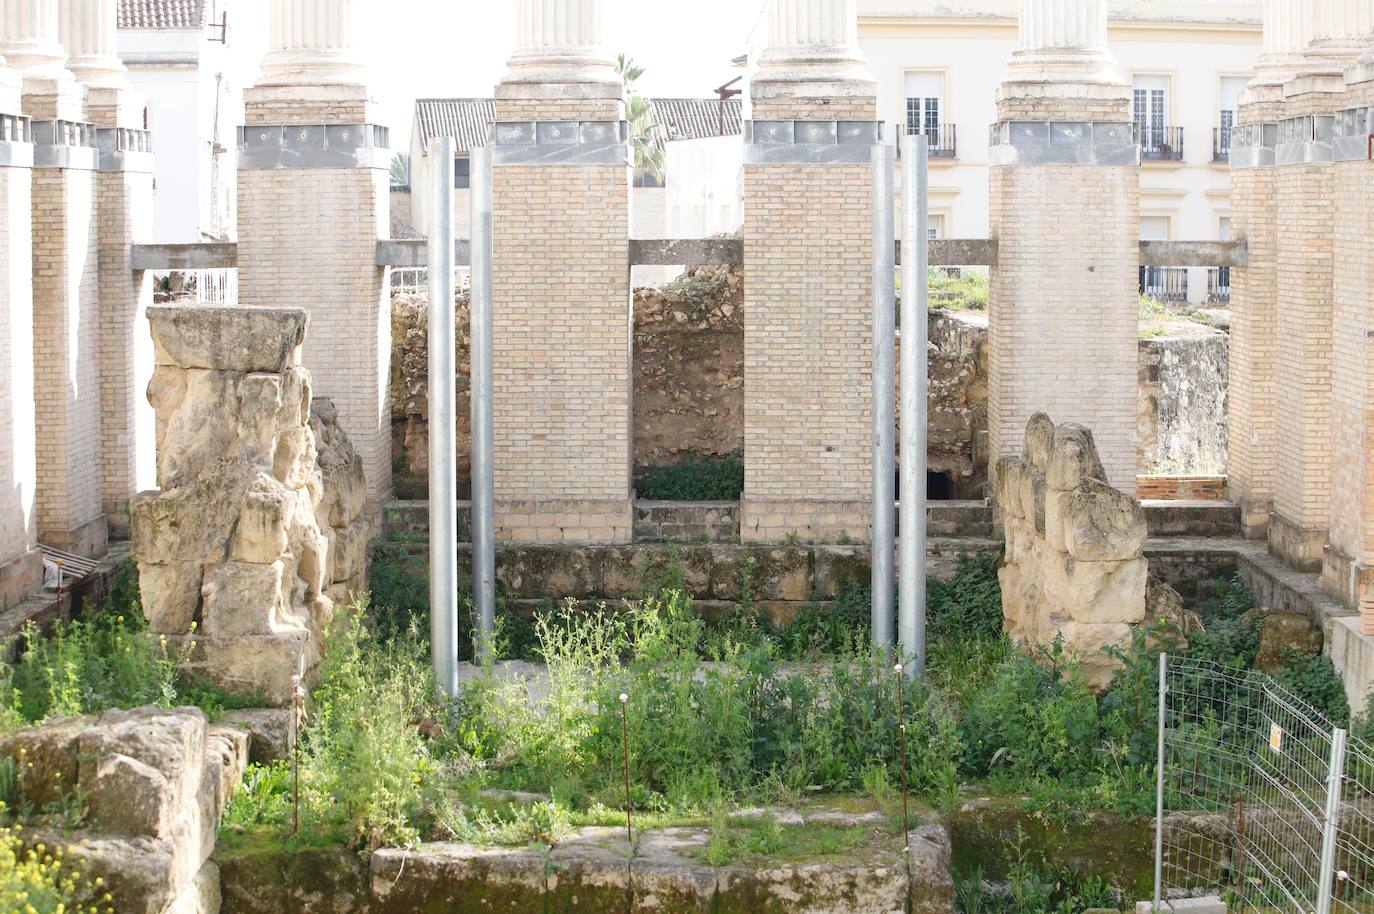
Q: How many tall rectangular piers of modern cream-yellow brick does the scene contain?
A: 10